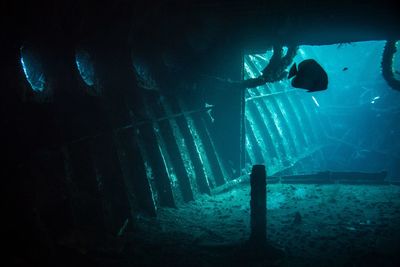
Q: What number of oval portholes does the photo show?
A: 3